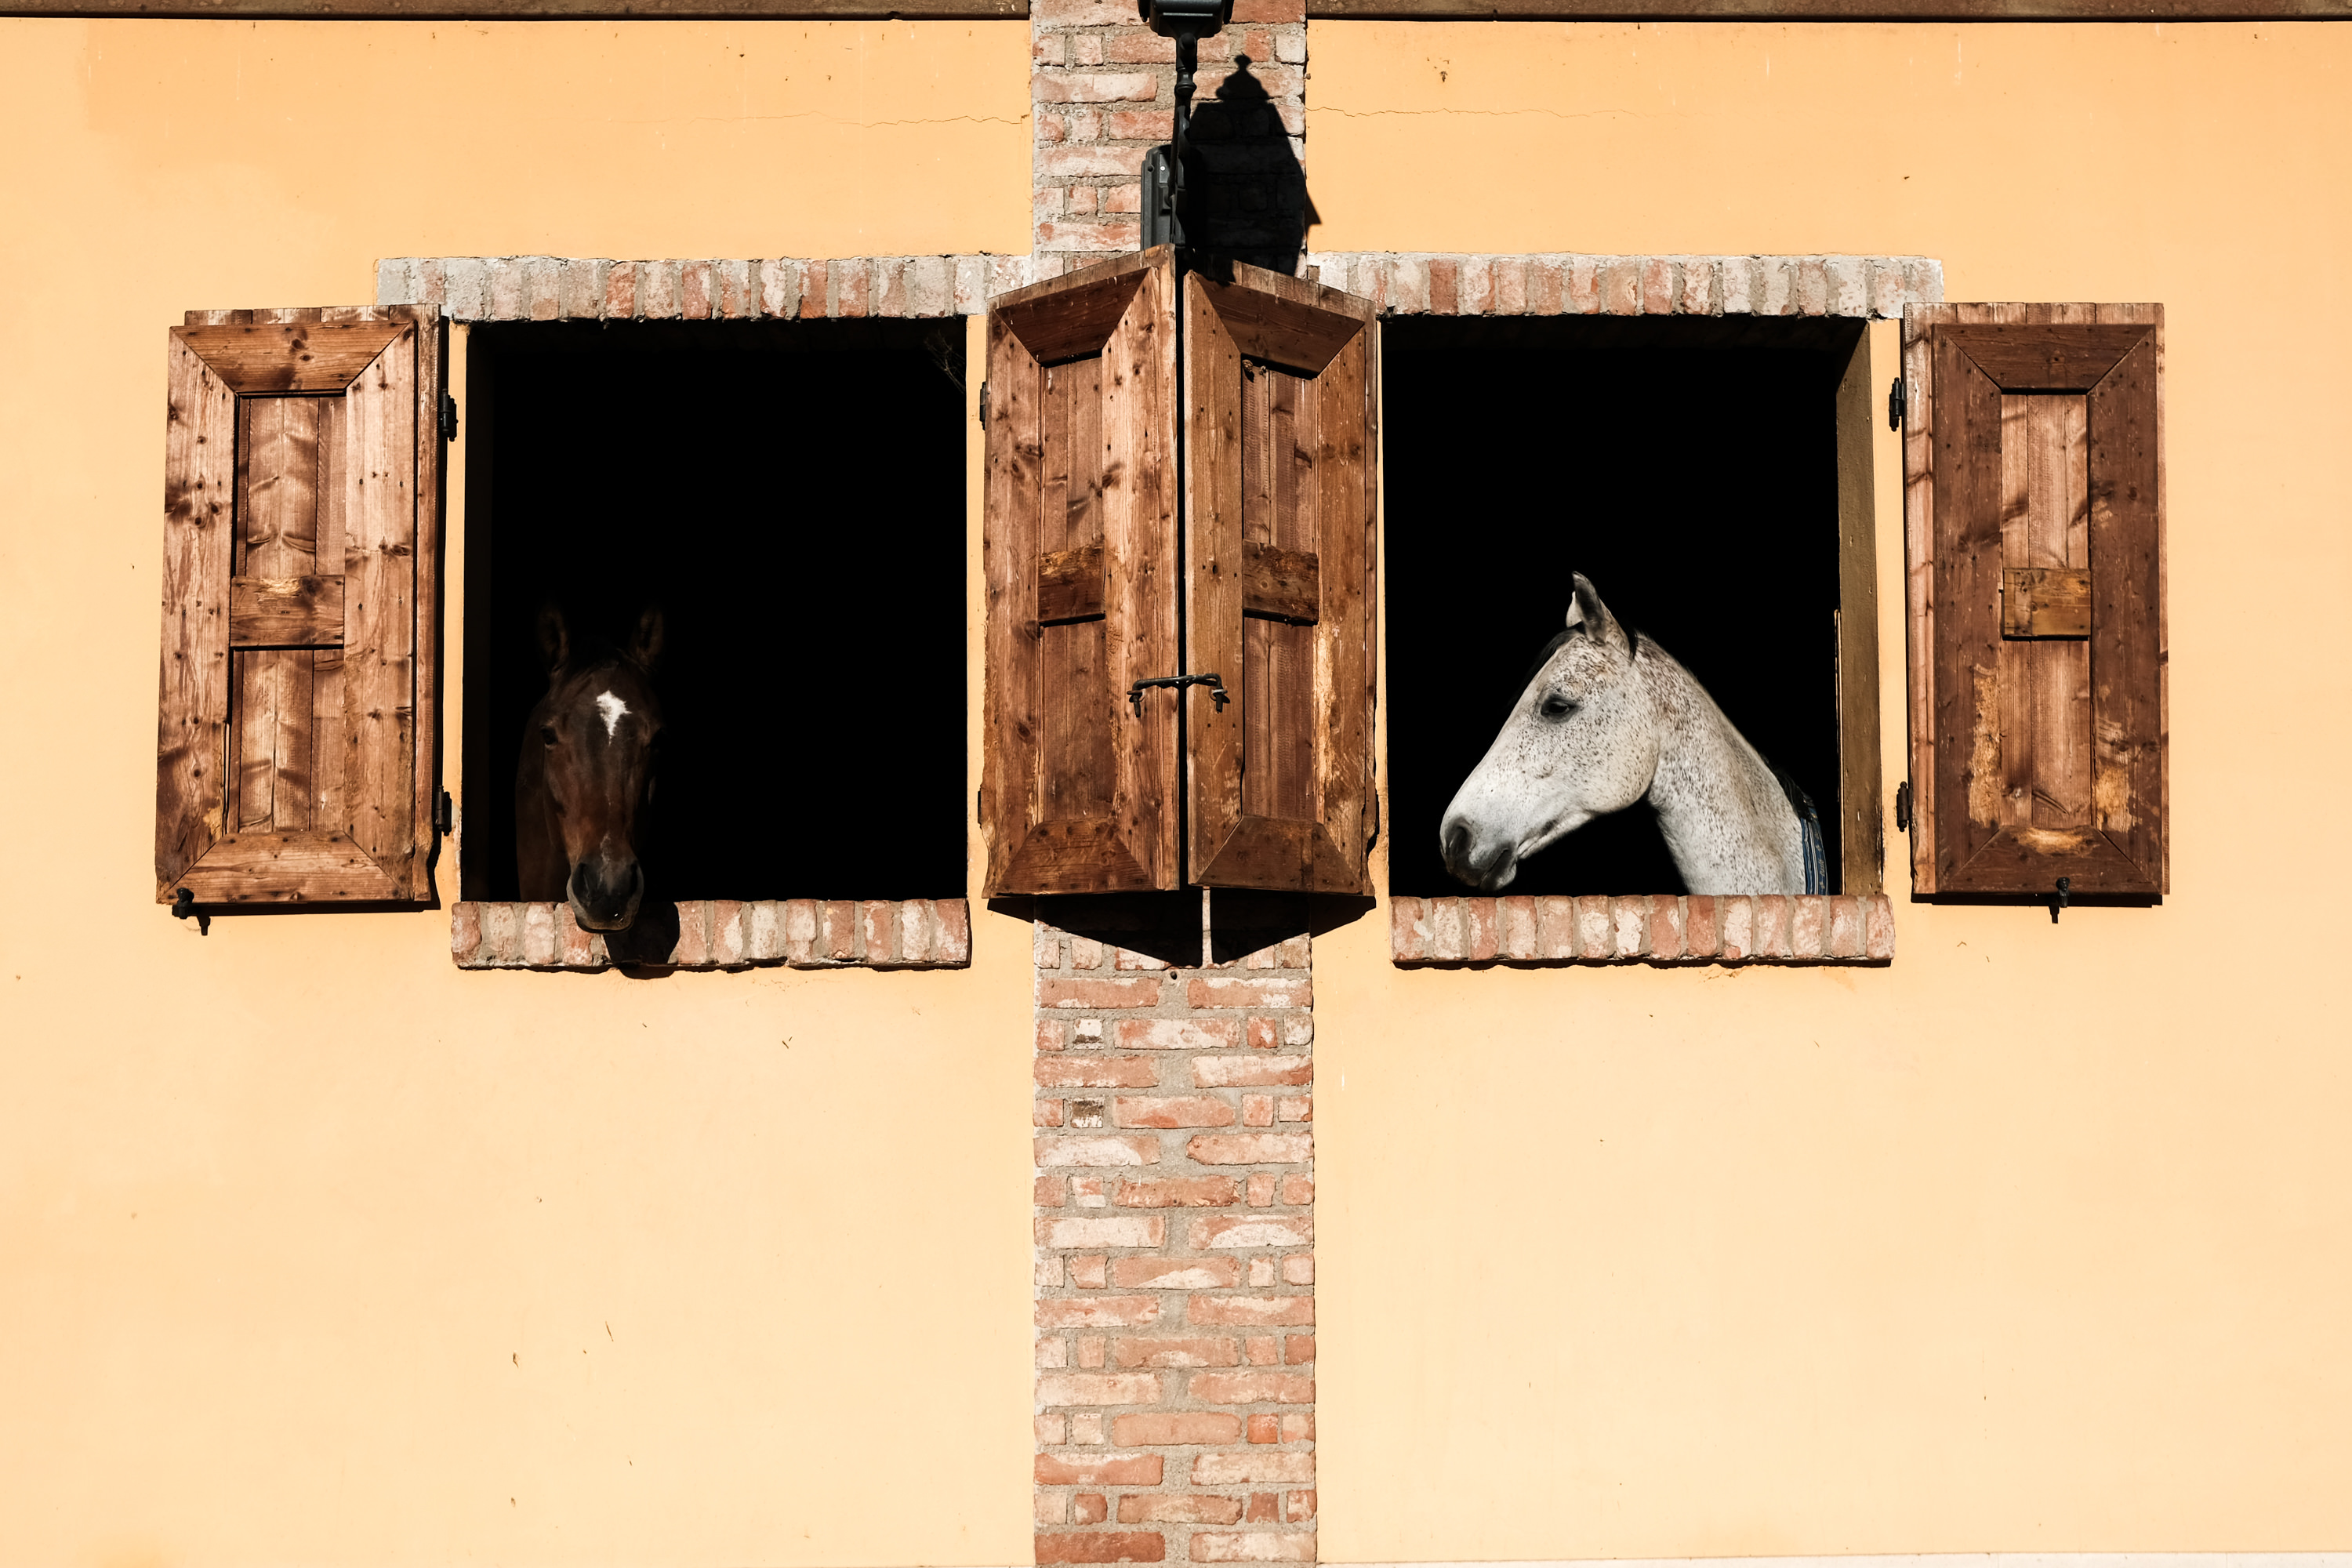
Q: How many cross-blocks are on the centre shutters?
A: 2